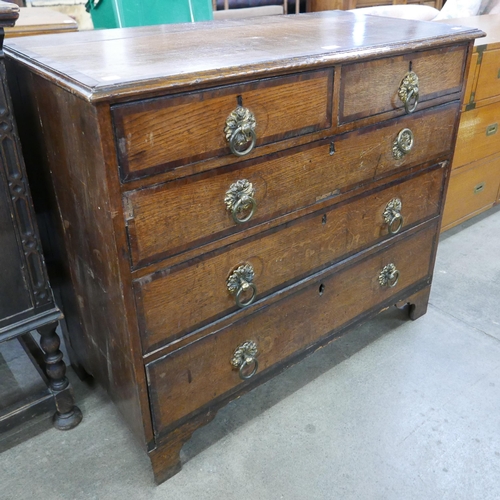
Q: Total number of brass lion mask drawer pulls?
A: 8